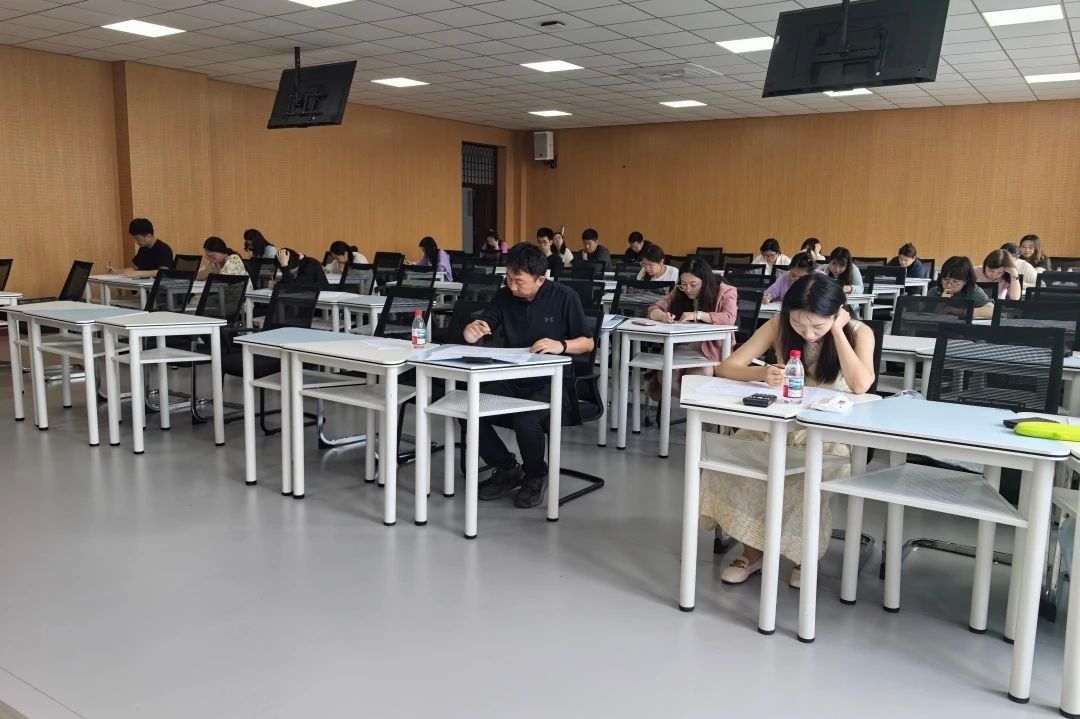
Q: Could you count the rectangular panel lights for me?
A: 10